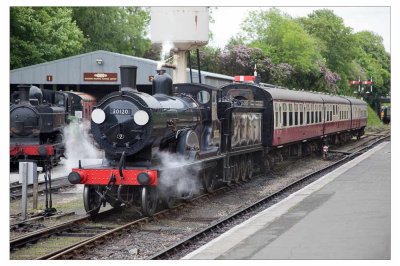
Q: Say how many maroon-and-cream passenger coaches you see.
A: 3